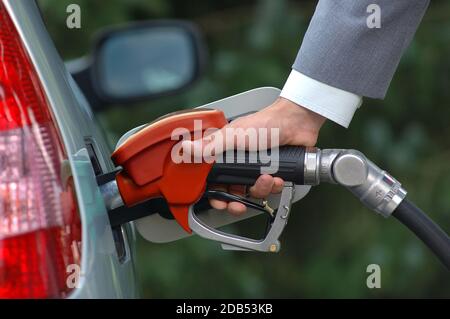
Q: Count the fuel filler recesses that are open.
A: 1